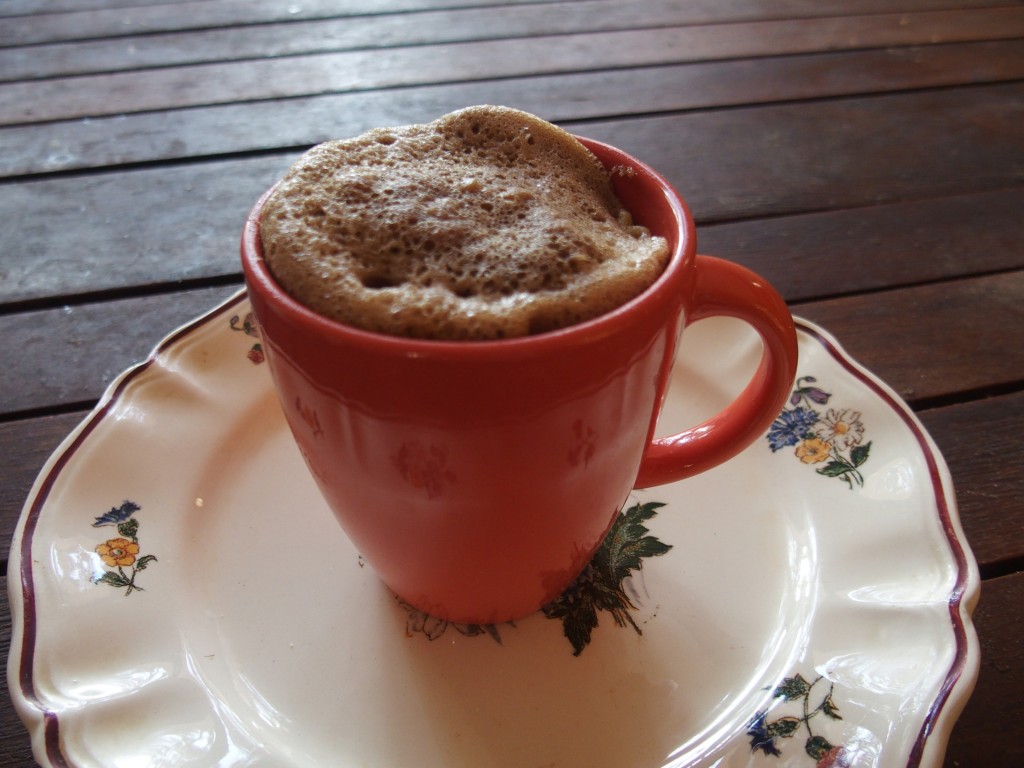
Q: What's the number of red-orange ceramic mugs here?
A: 1